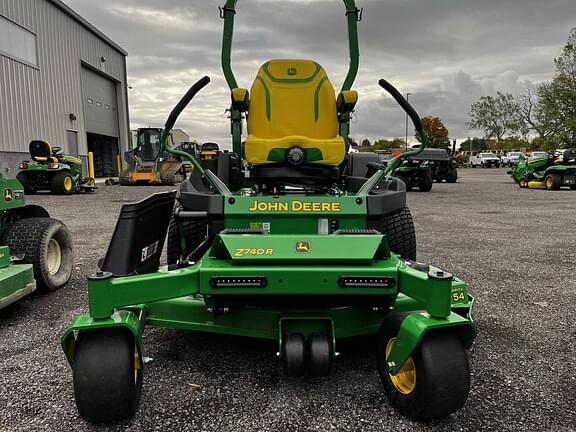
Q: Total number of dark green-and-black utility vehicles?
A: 2